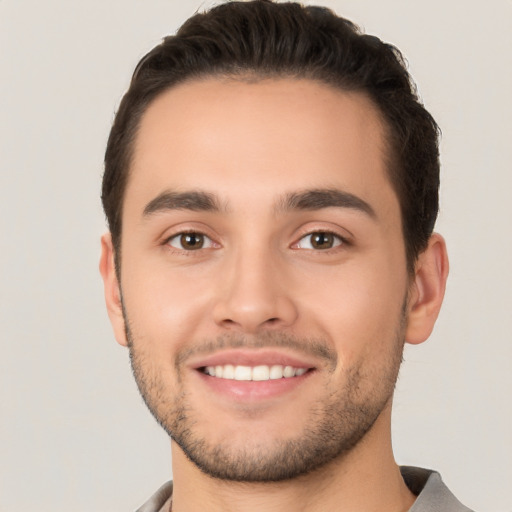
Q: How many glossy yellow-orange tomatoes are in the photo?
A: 0